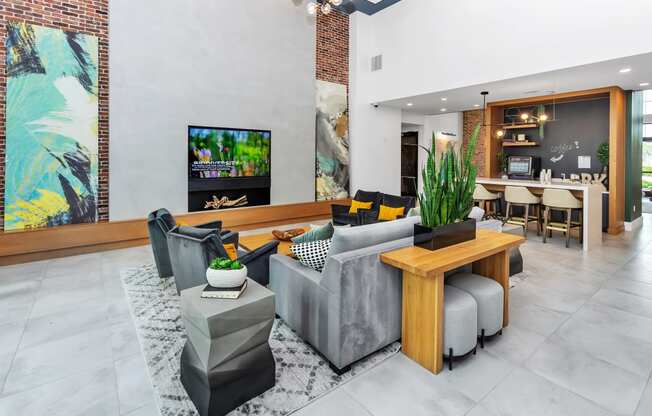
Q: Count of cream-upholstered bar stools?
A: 3